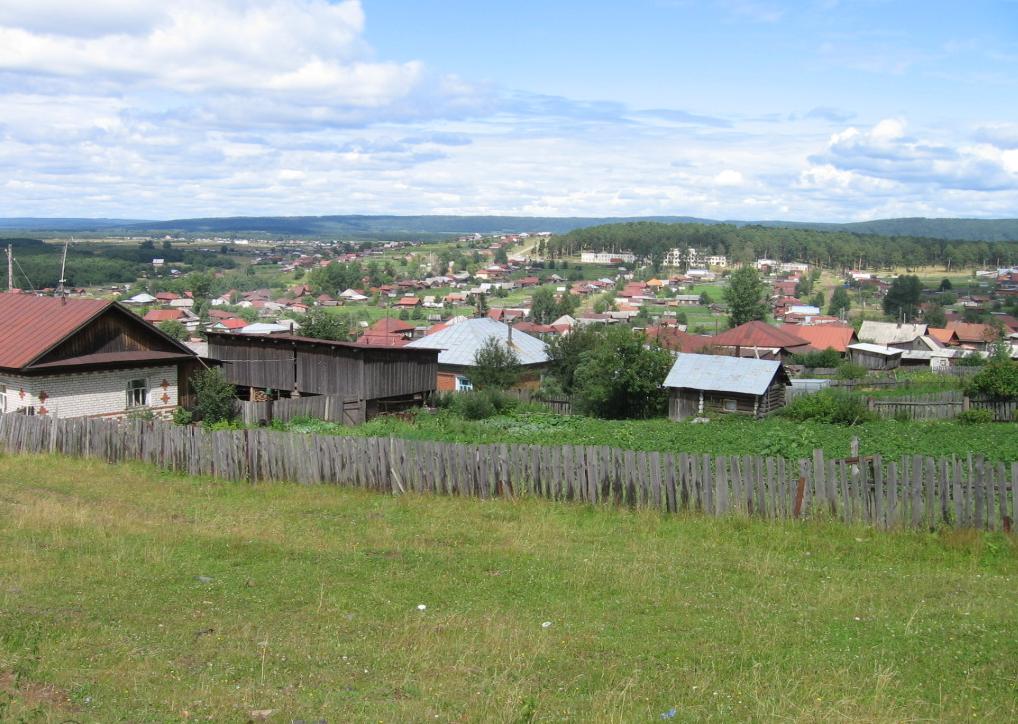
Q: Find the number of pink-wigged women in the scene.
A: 0